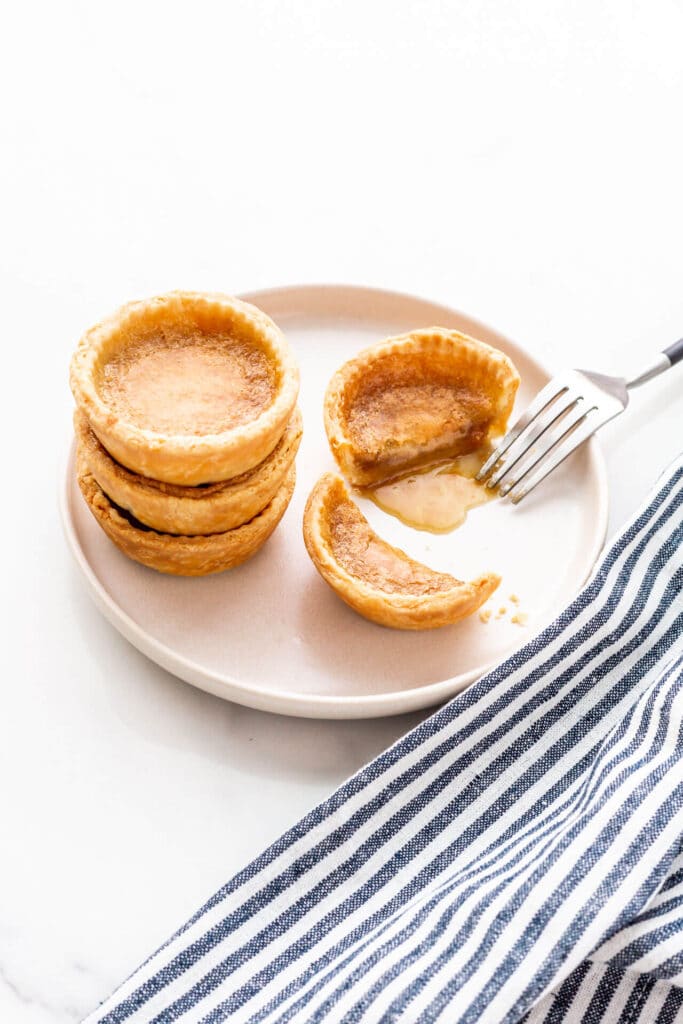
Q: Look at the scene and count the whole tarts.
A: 3